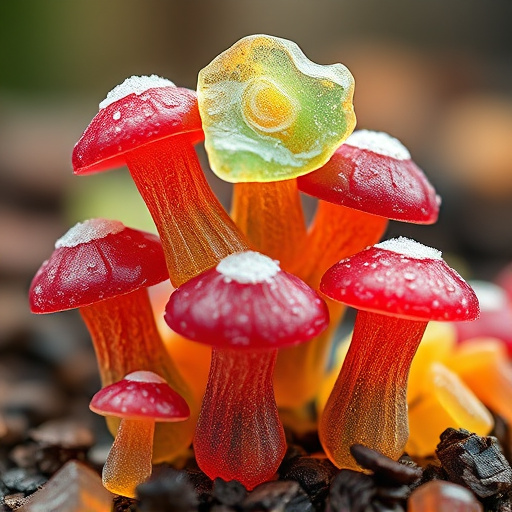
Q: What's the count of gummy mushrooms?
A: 7